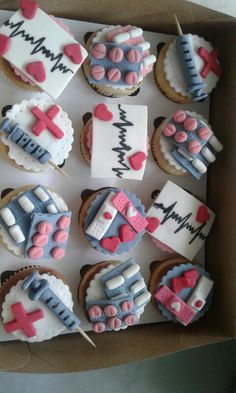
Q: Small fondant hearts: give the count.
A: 14